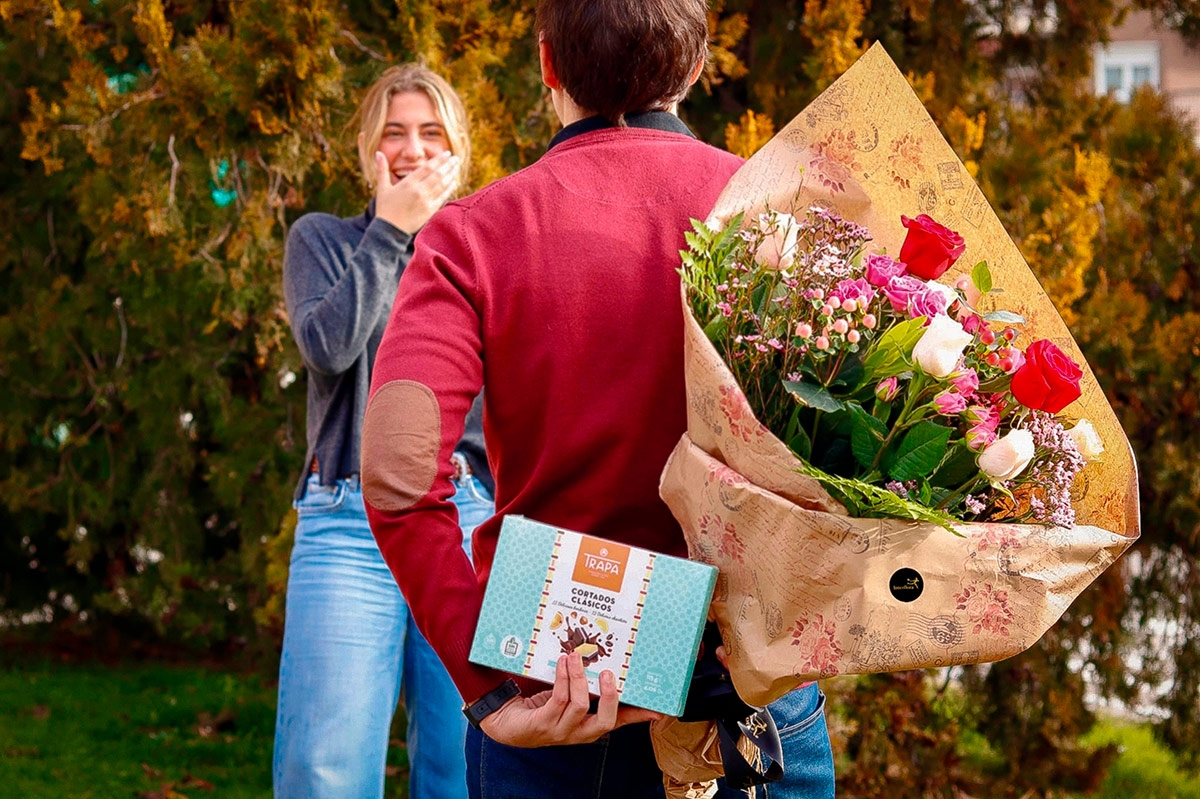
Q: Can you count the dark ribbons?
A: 1